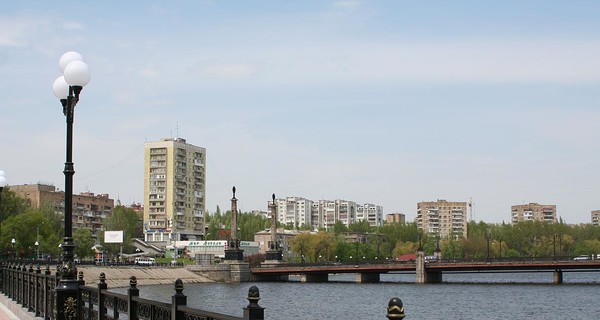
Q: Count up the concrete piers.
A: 4